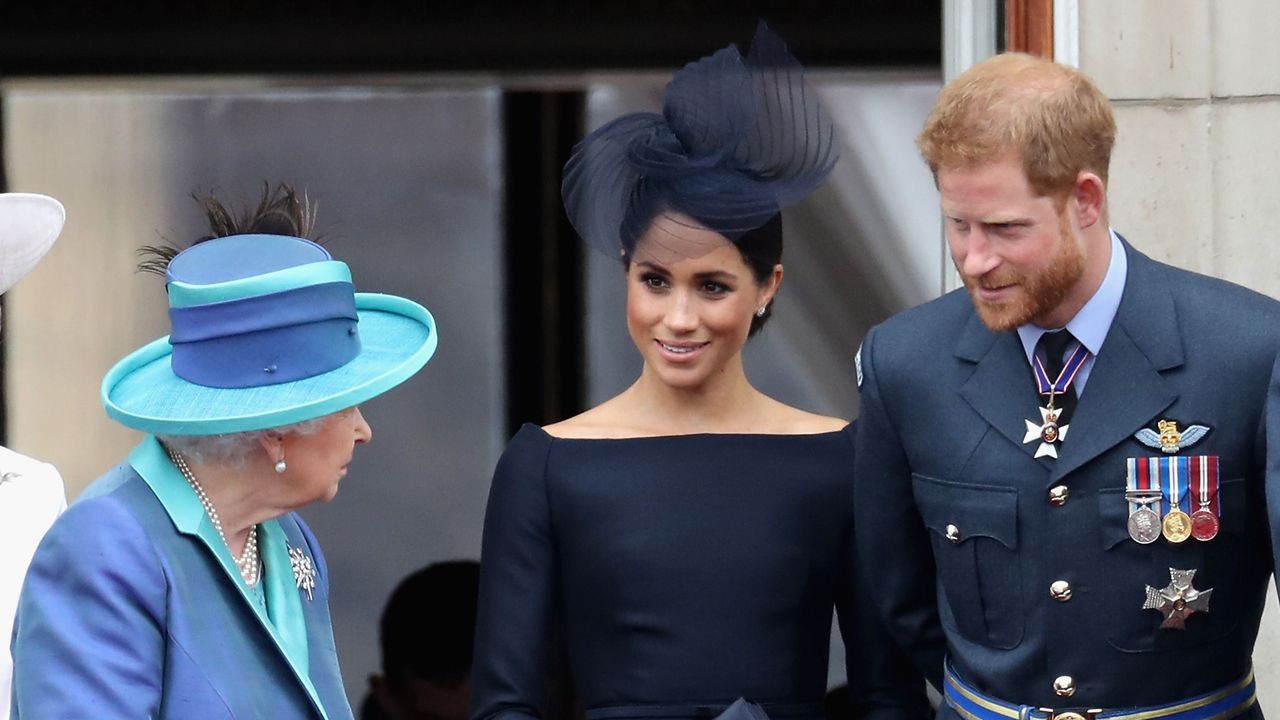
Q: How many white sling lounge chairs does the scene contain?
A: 0